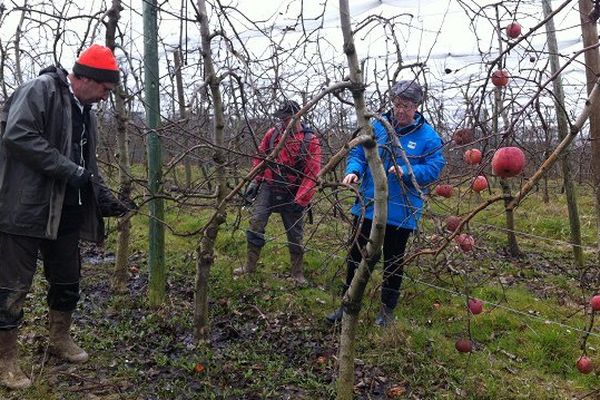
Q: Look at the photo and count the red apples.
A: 13